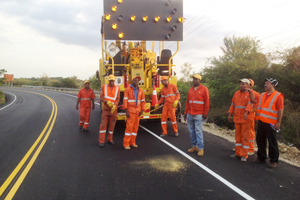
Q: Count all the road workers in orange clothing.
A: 8